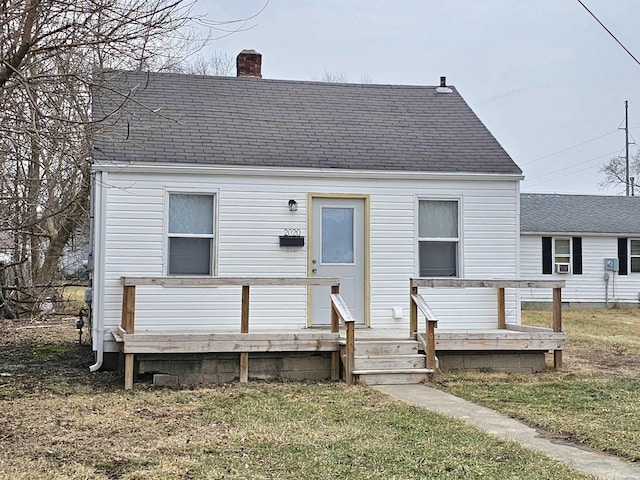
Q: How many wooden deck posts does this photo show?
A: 8